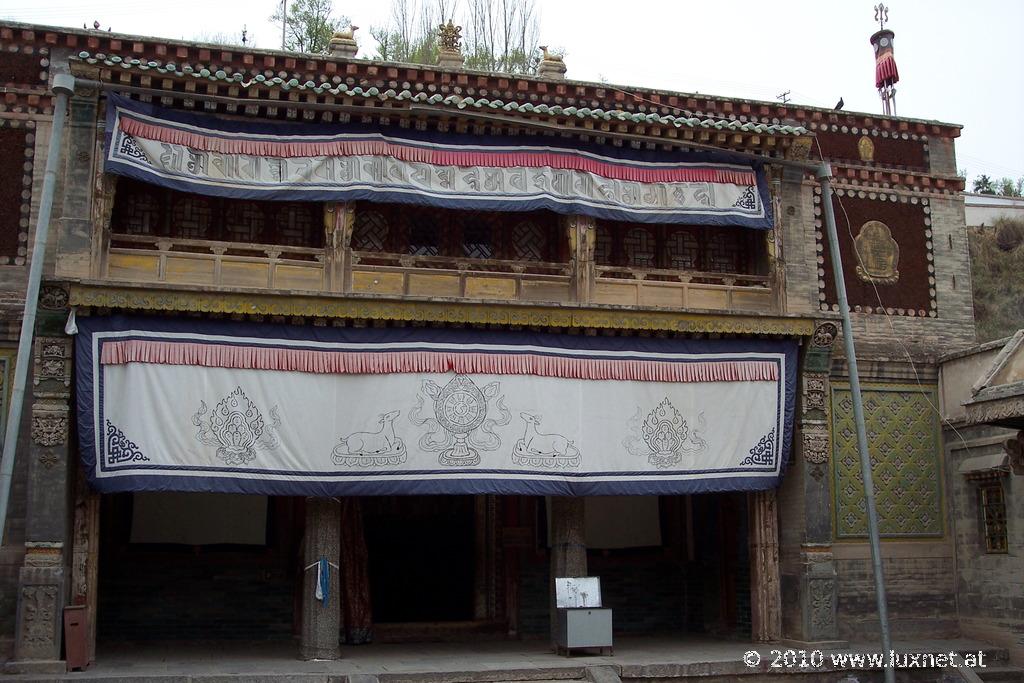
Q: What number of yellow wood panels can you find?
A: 12